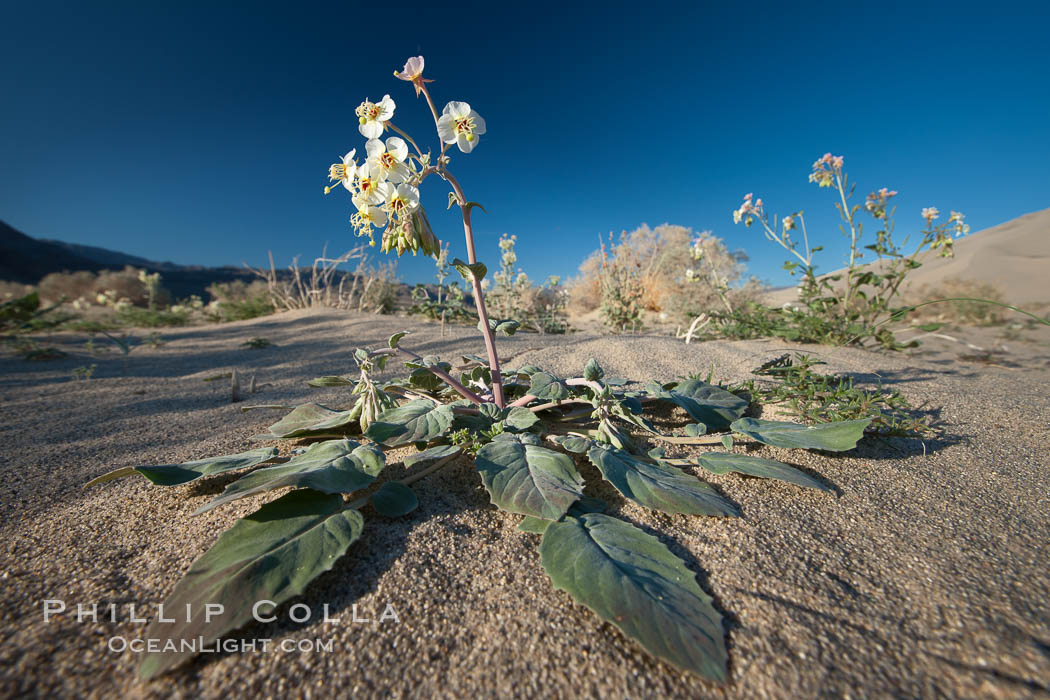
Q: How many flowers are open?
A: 8